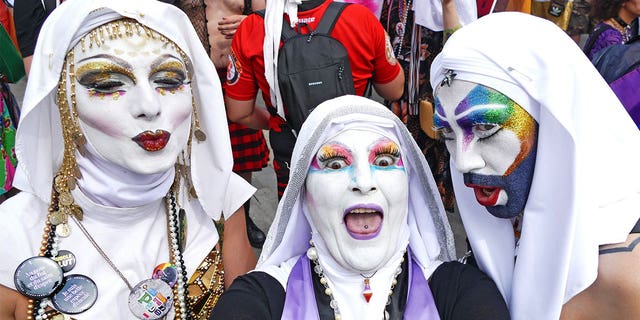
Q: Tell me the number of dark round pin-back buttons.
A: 3